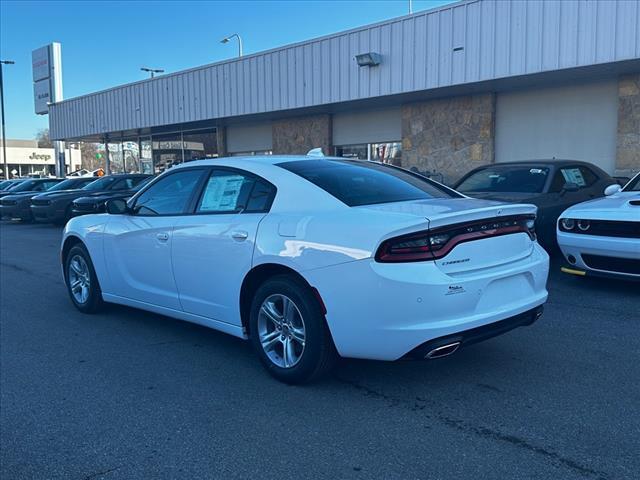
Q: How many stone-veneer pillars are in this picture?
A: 3